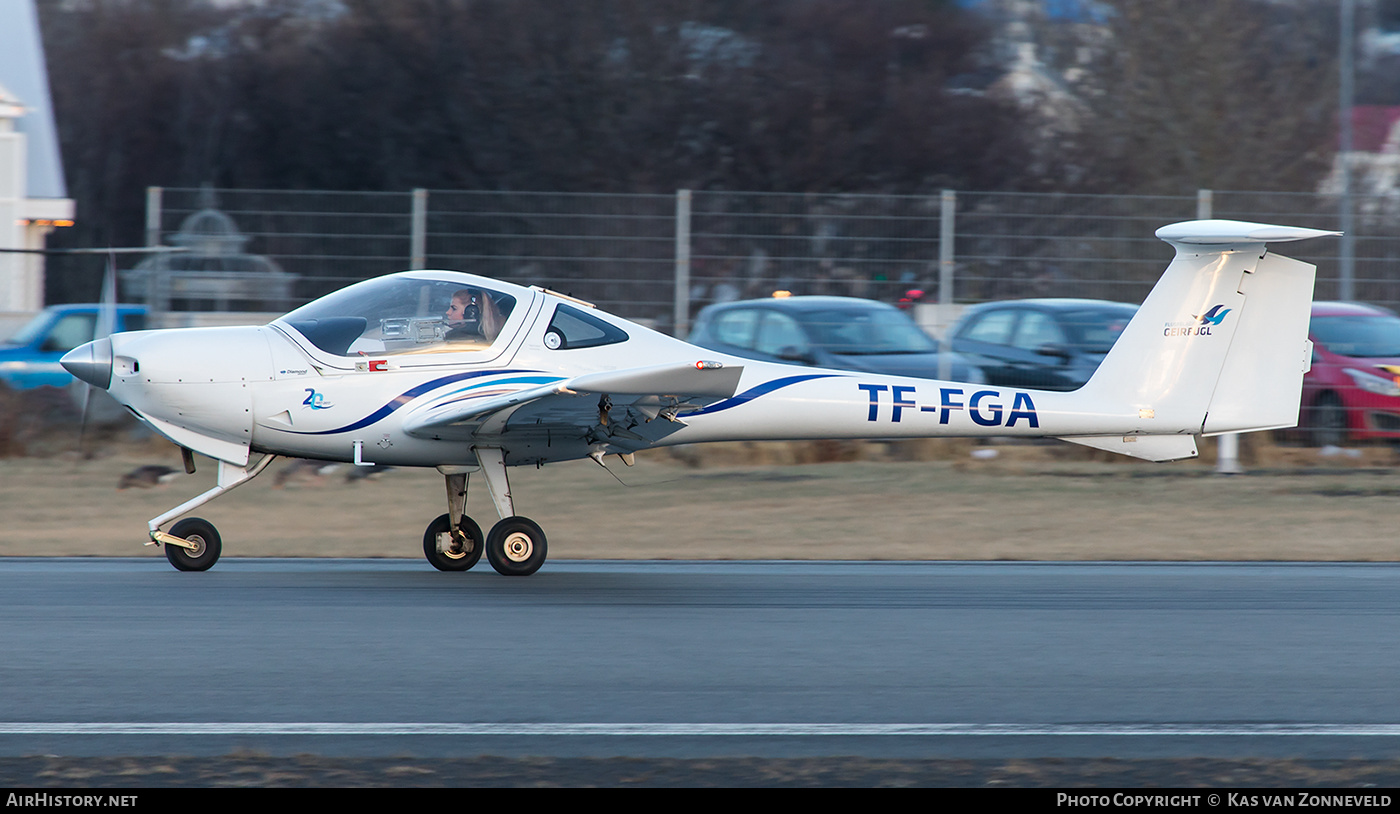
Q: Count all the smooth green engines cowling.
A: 0